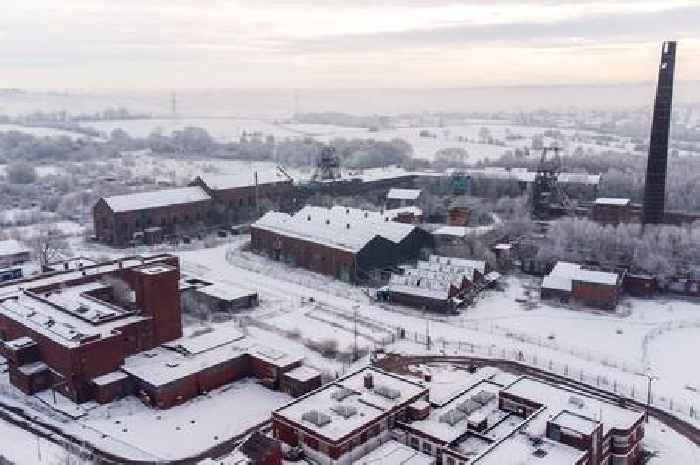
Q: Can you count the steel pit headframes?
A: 2